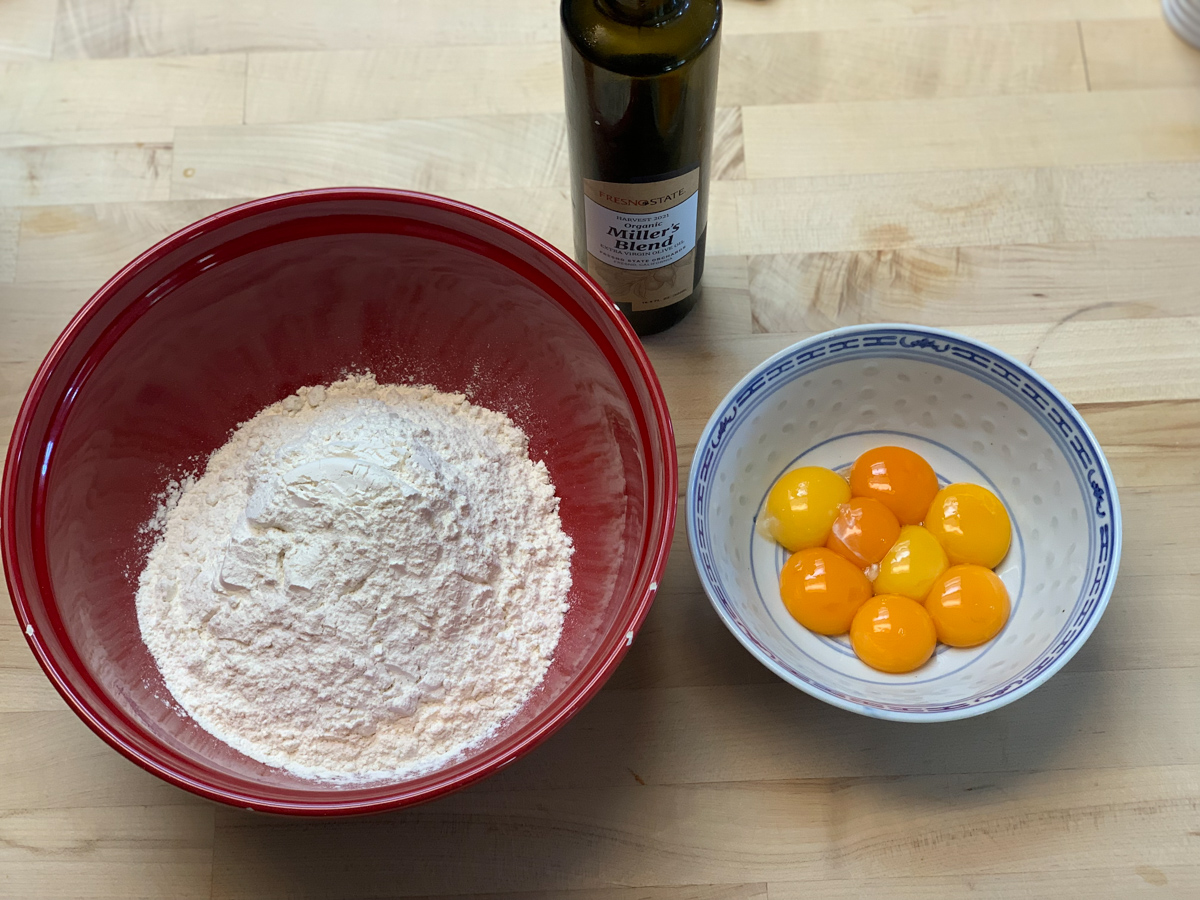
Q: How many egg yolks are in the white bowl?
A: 8